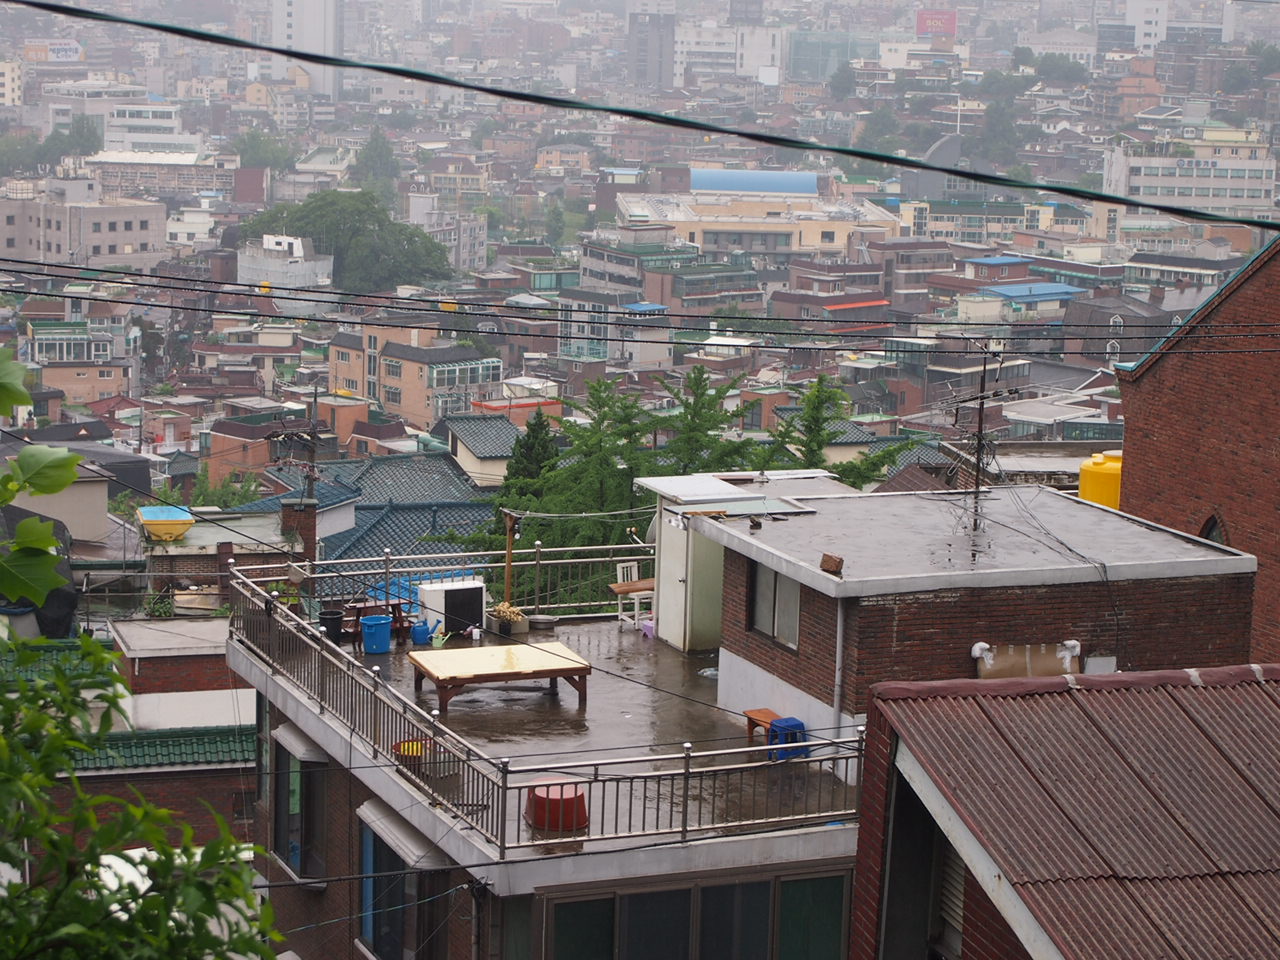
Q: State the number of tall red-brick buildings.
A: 1